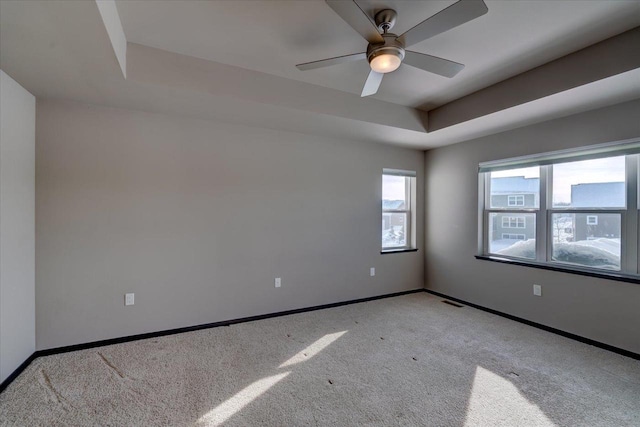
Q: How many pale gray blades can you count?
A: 5